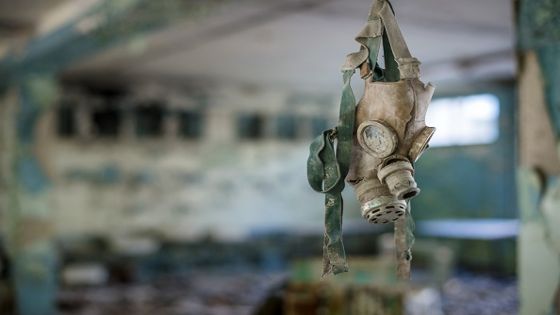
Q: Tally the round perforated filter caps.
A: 1